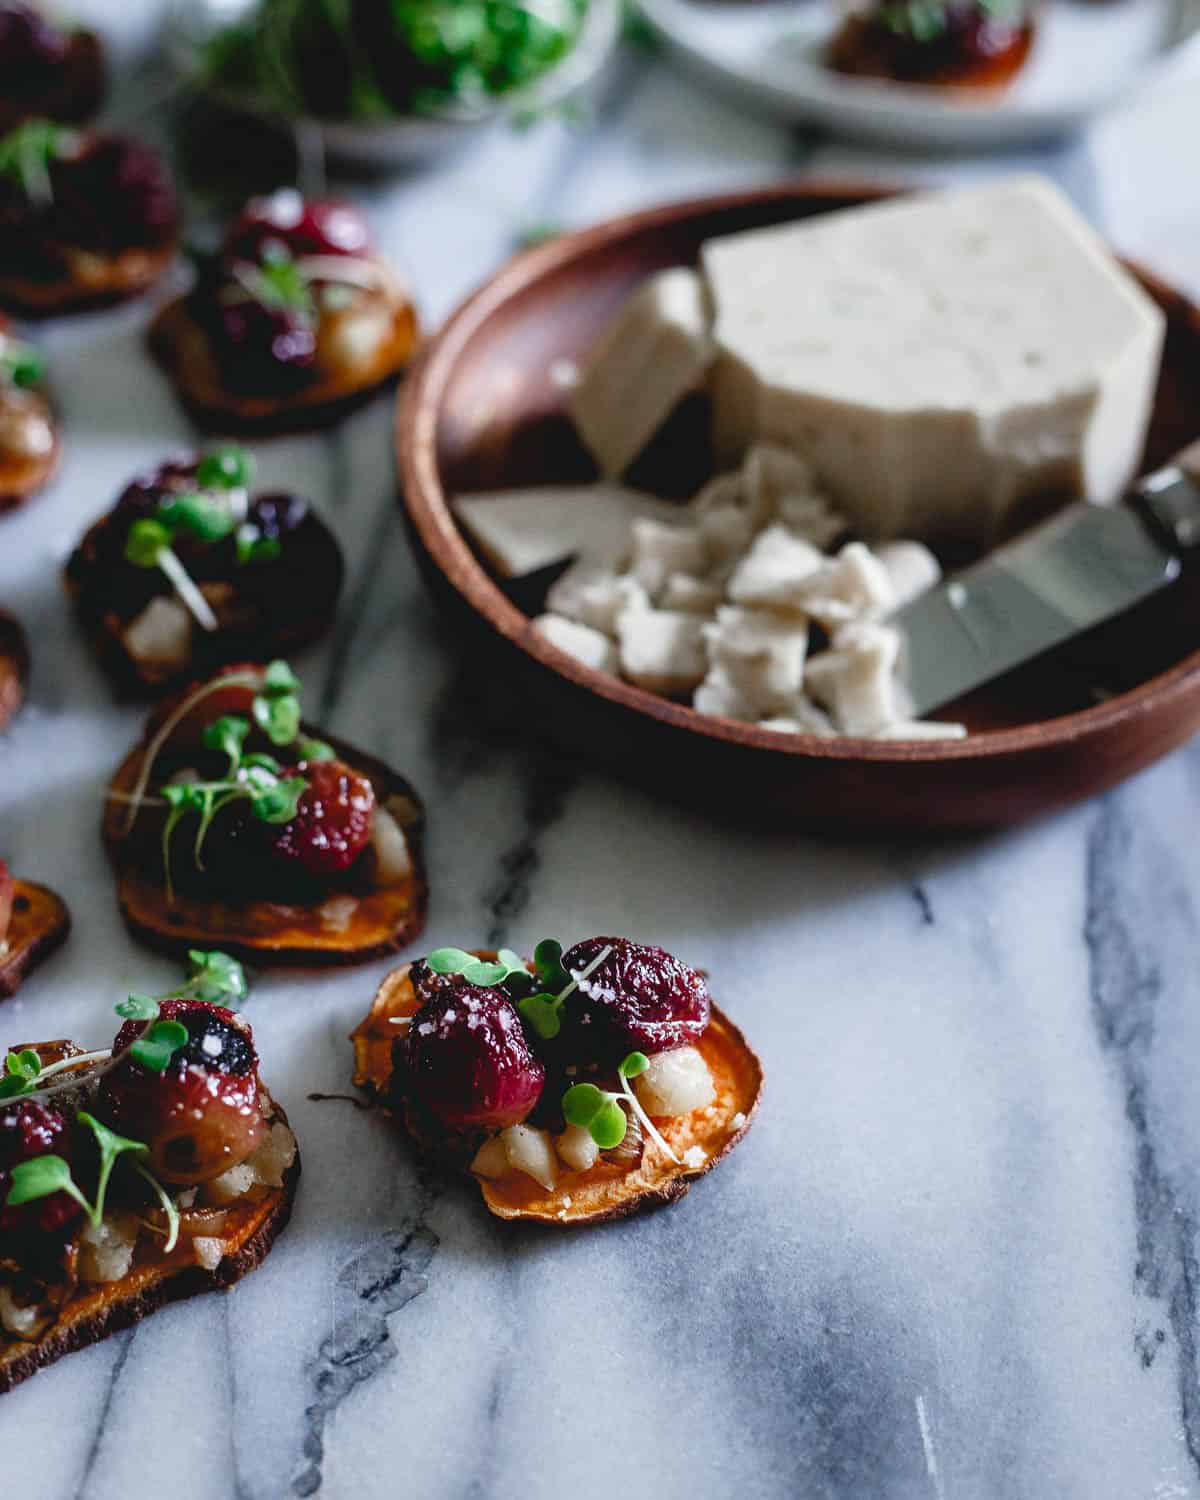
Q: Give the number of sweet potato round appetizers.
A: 11